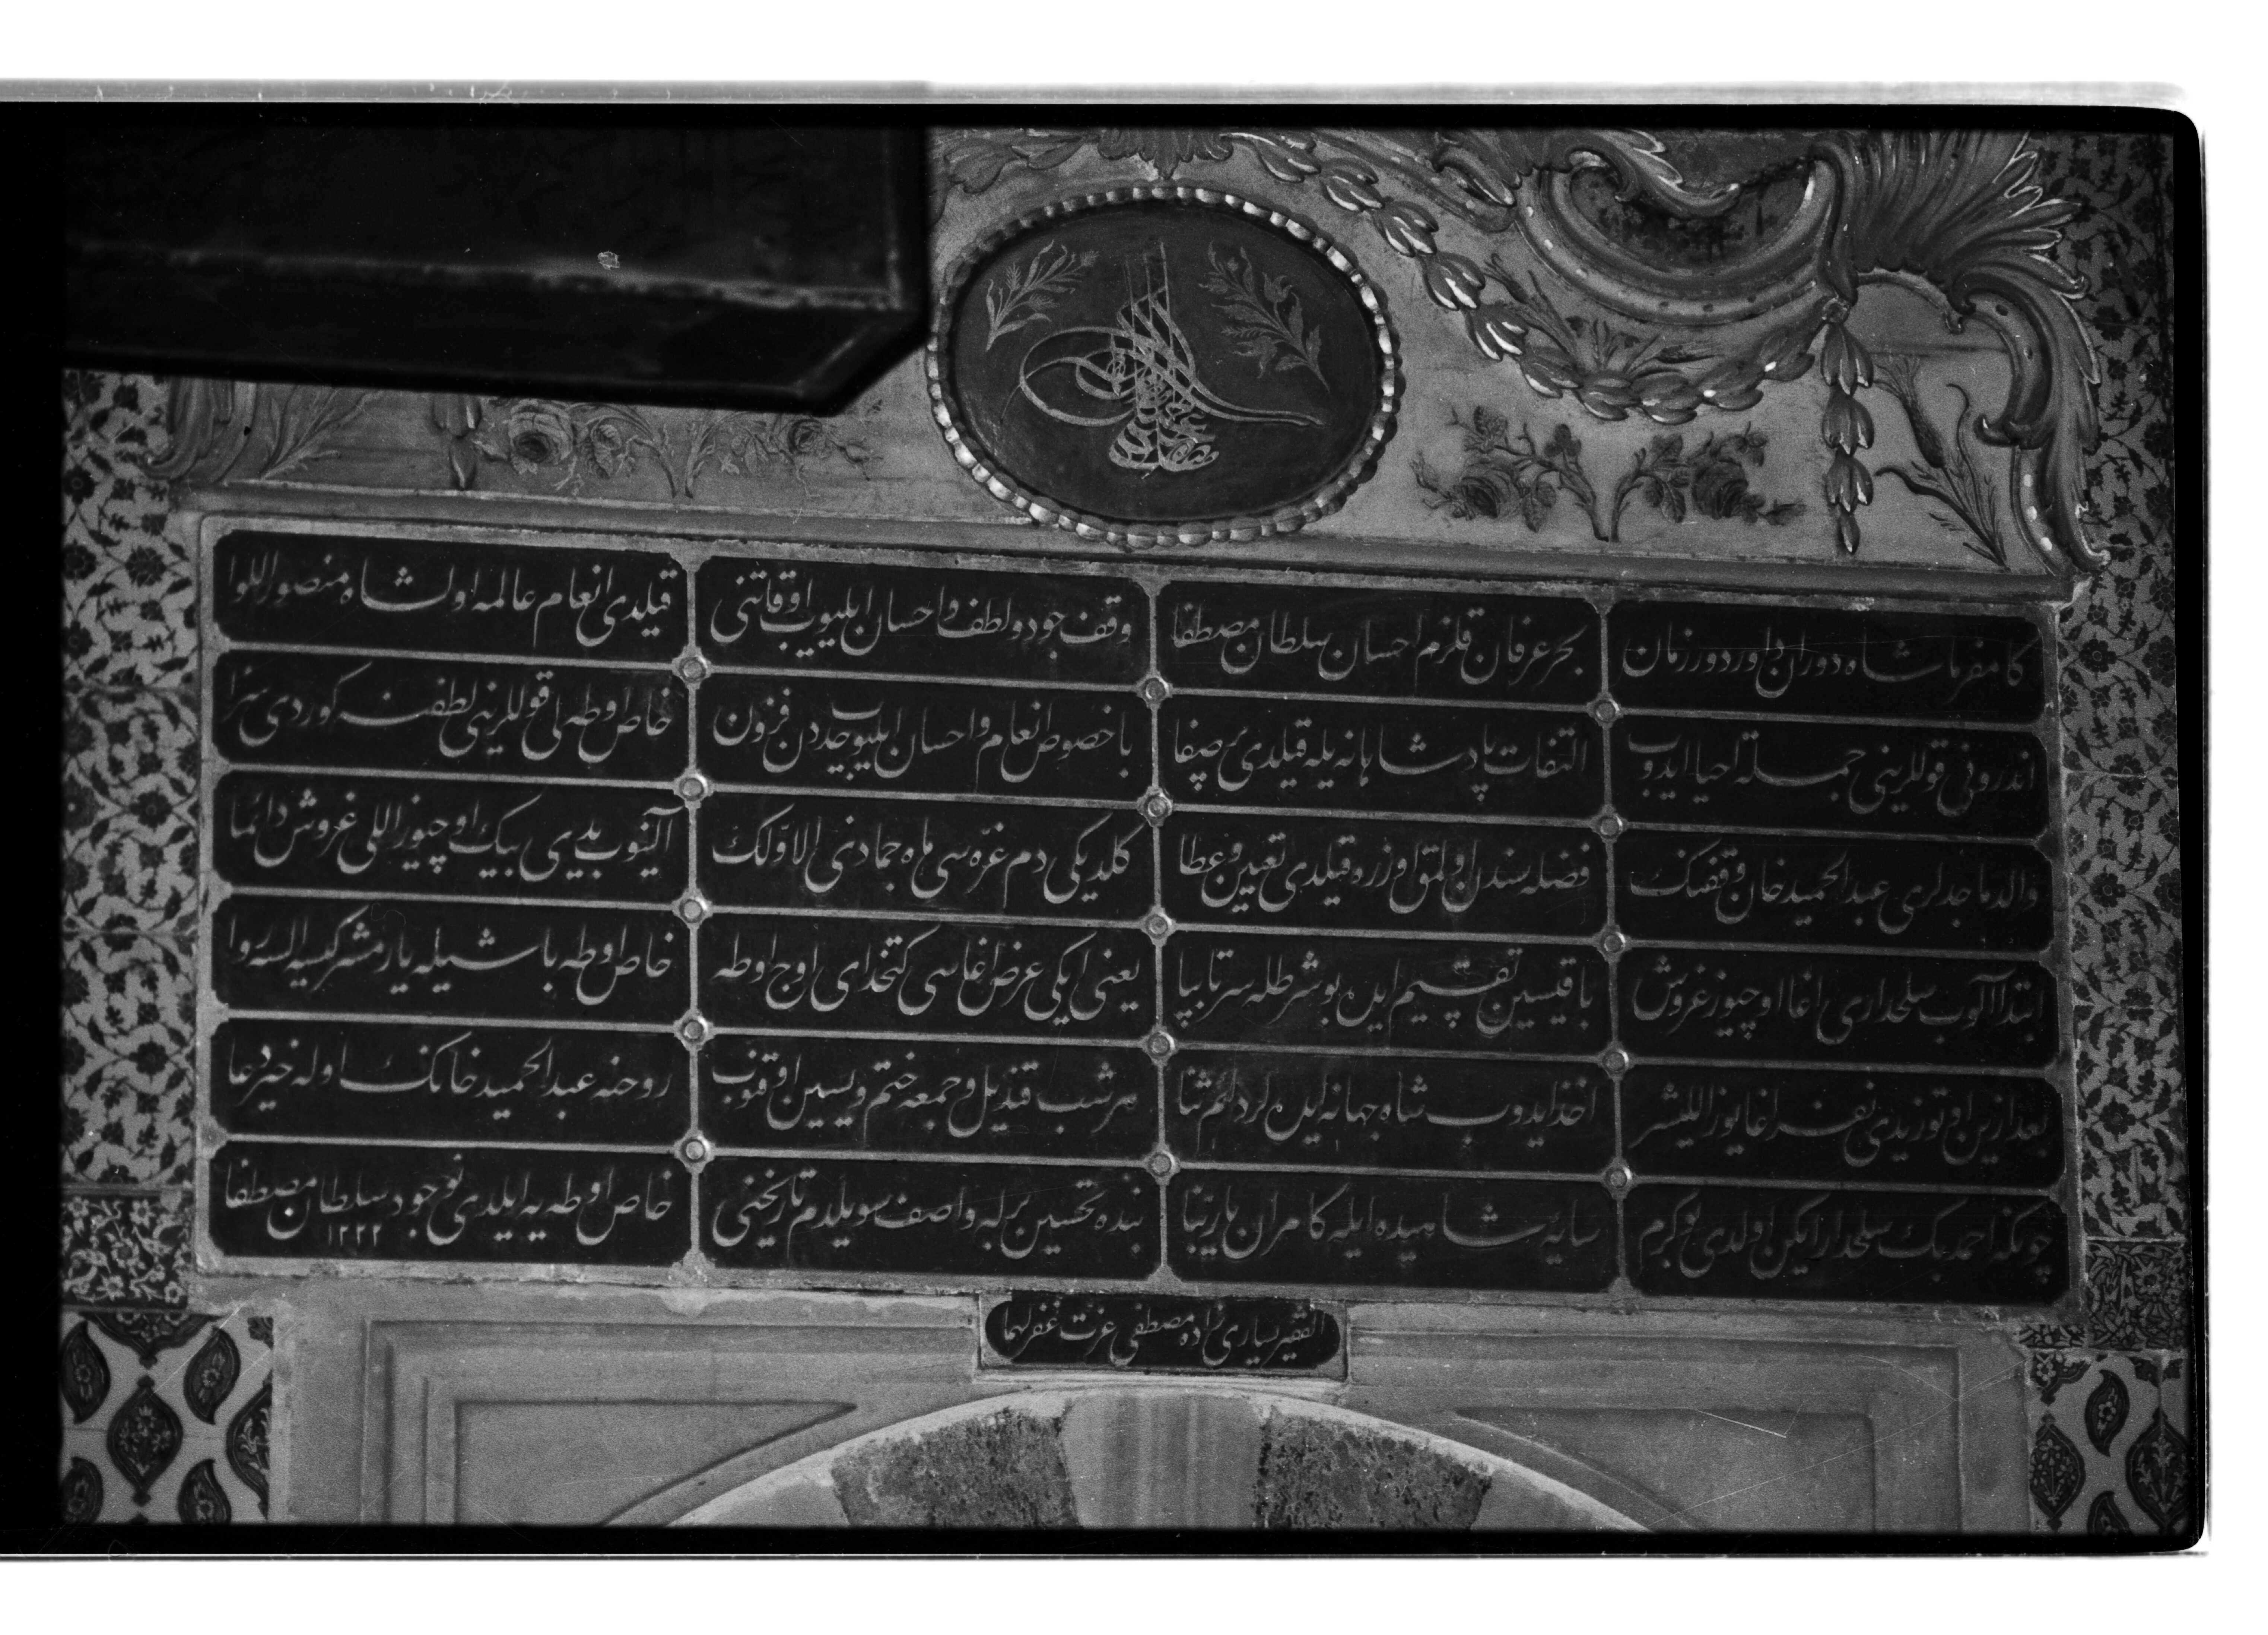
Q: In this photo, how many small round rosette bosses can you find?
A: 15